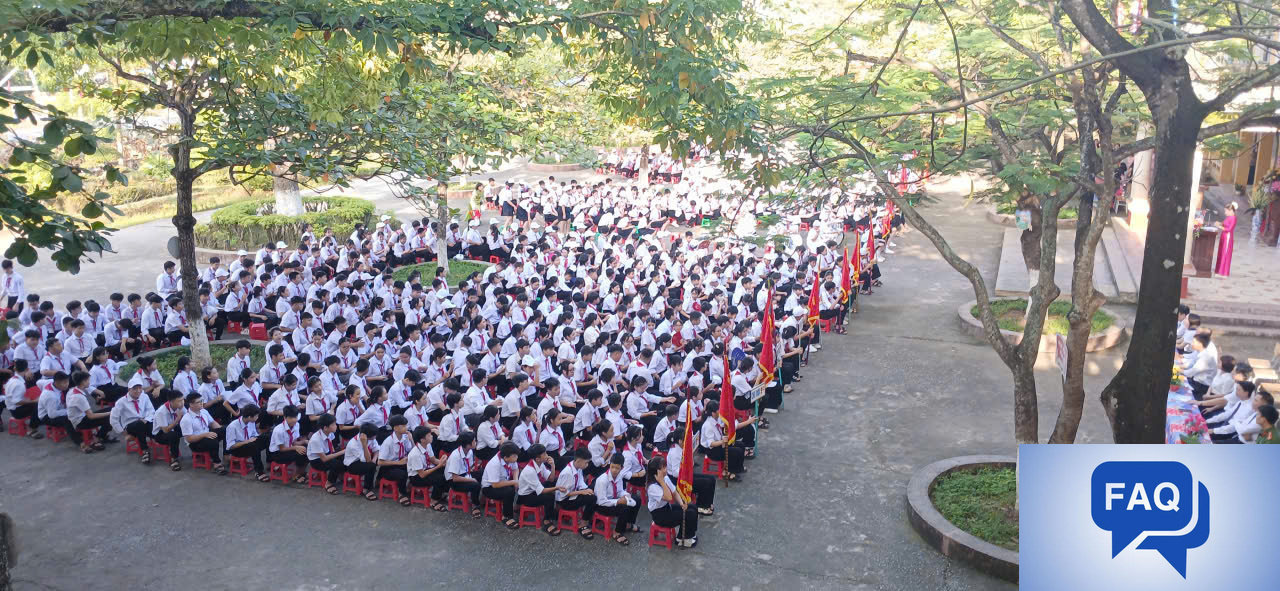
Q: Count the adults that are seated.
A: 9